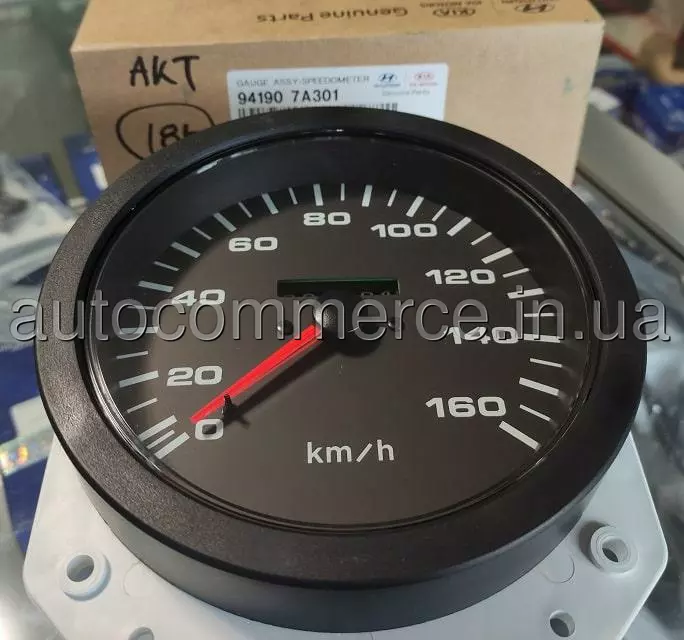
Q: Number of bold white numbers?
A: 9